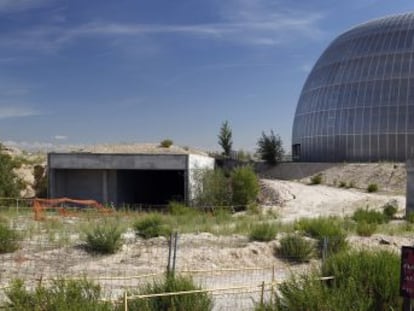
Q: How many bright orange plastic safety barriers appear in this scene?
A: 1